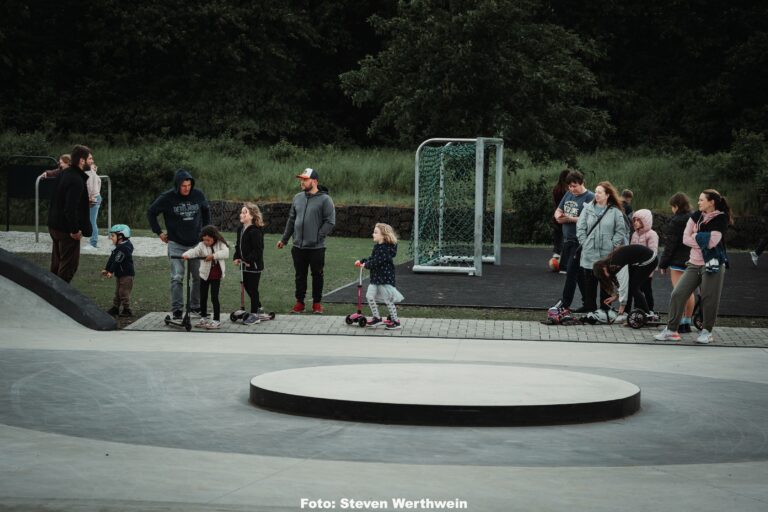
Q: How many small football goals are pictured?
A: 1